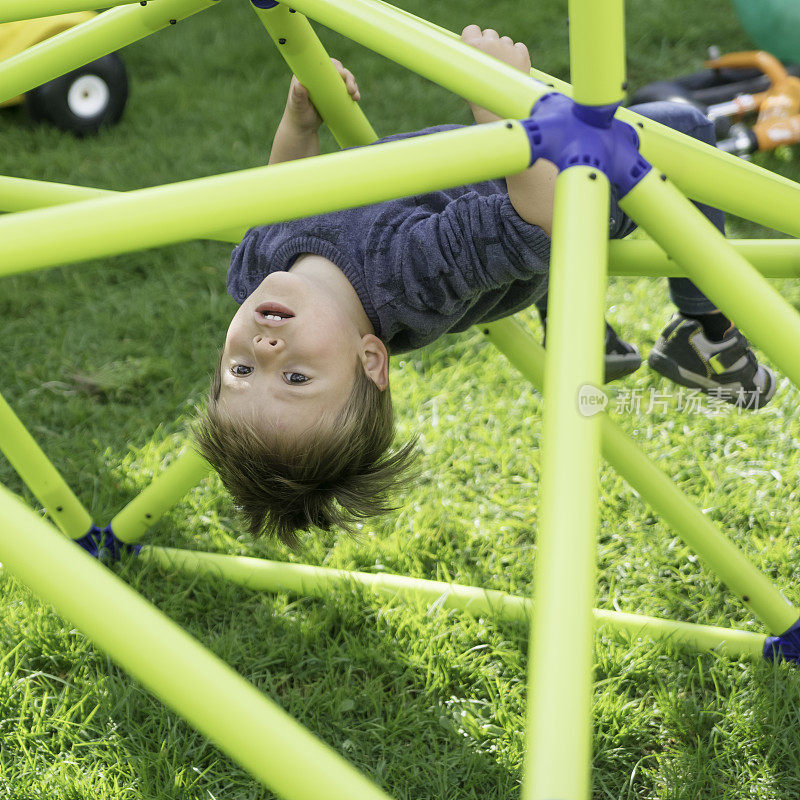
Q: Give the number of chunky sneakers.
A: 2